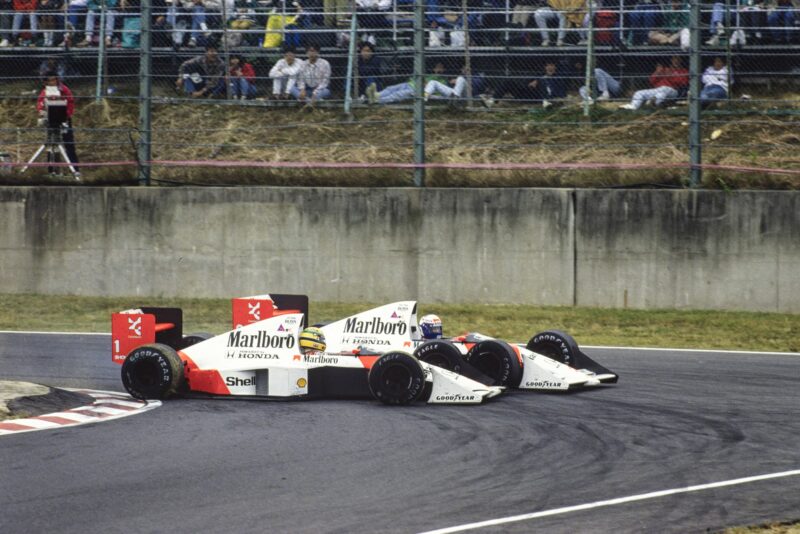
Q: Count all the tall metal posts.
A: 3